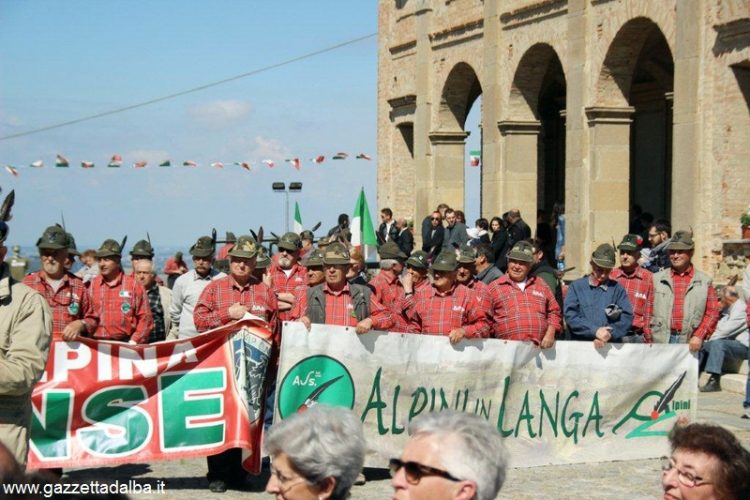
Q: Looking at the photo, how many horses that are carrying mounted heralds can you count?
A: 0